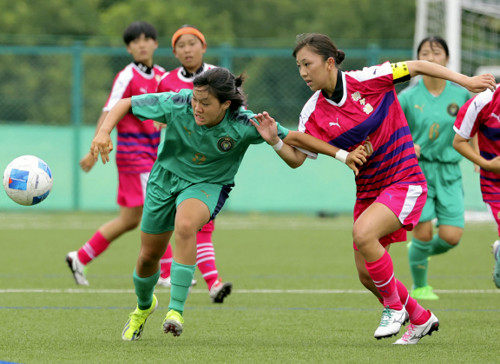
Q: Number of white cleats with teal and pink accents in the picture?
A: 2